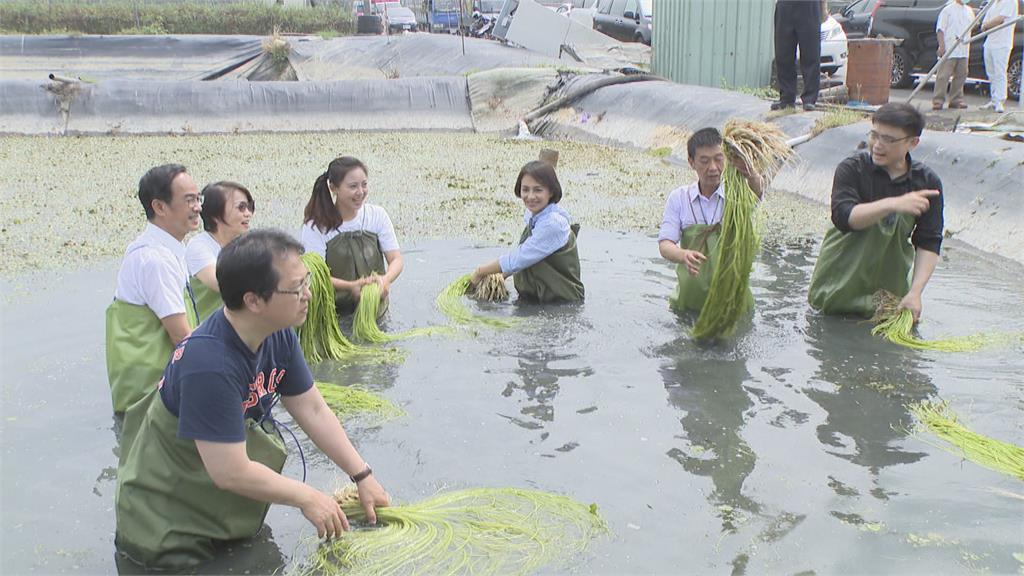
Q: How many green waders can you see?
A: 7